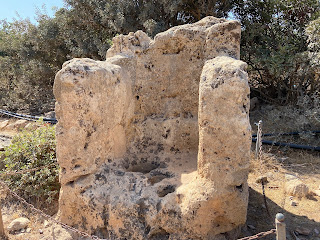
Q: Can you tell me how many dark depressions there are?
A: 3